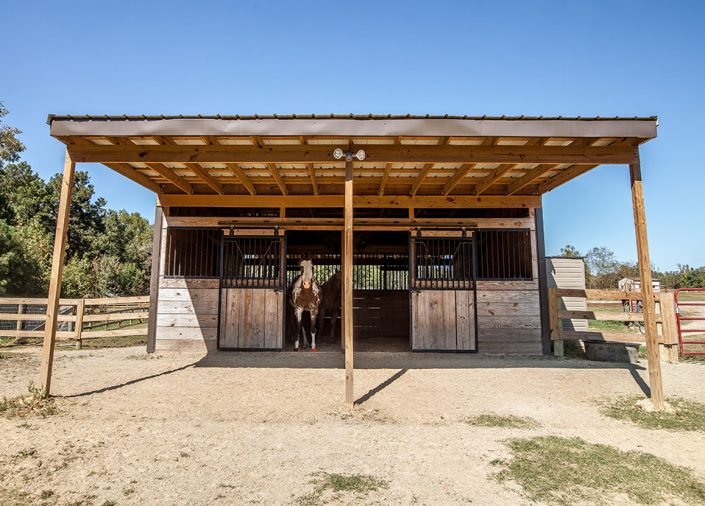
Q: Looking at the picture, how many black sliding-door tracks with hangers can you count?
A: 2